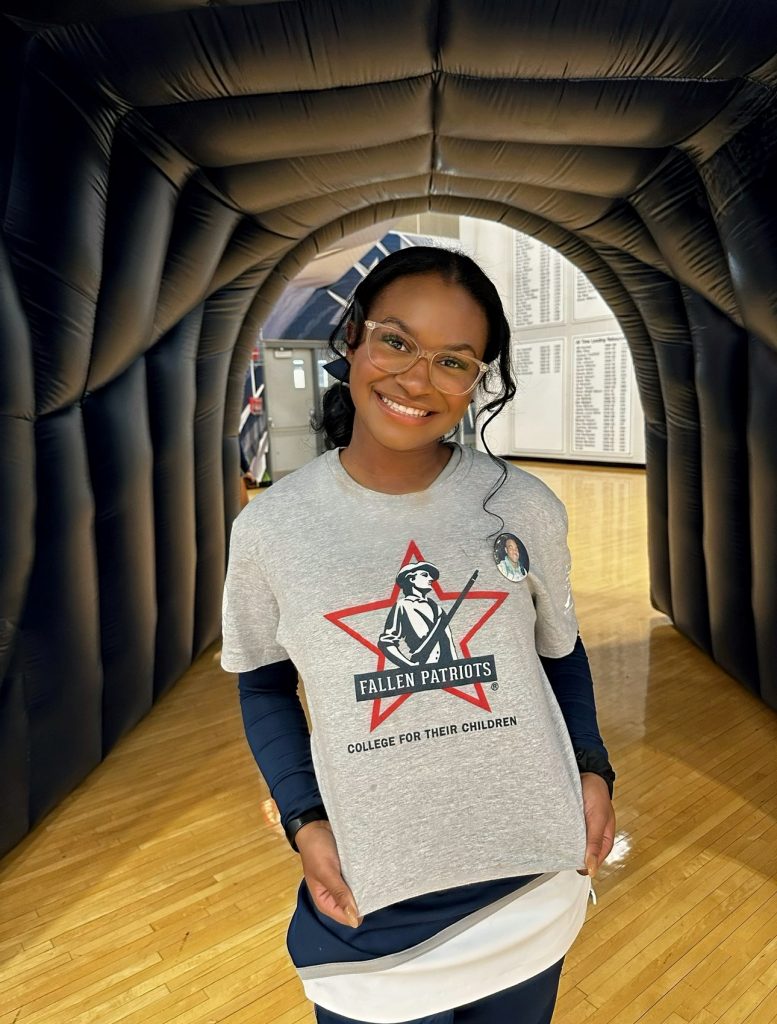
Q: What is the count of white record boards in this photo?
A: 4